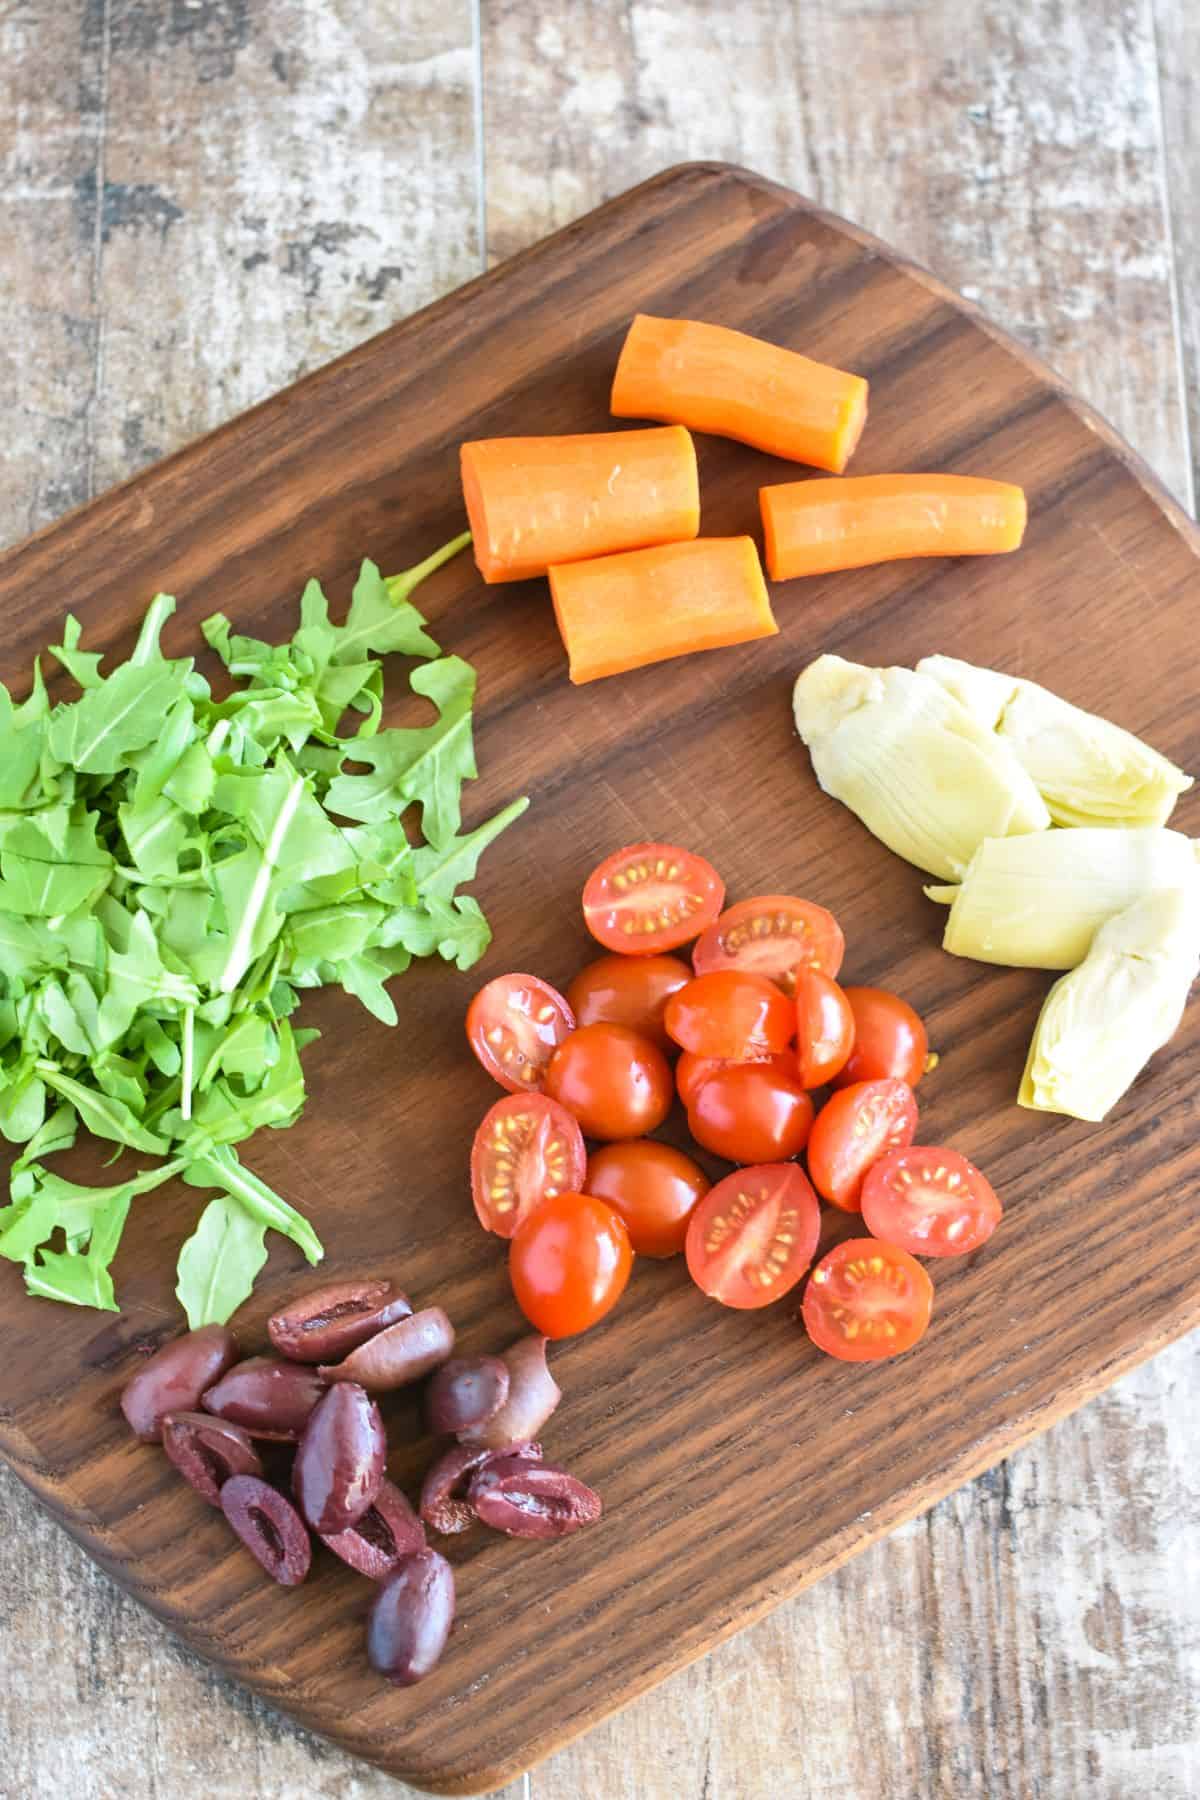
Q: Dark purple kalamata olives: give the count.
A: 13